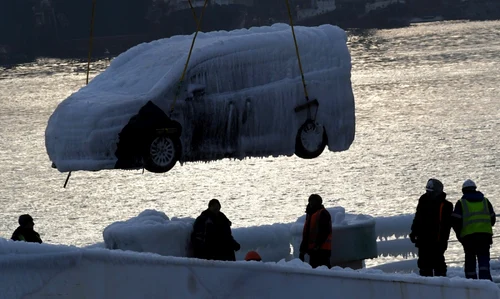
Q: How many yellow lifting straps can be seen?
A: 4